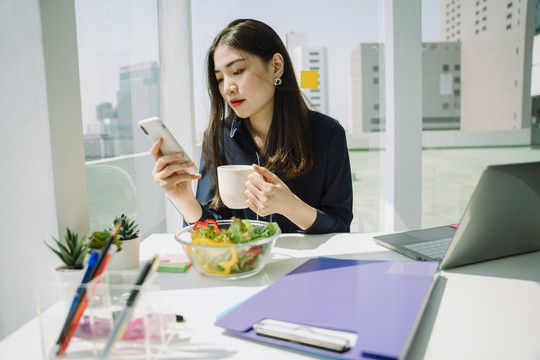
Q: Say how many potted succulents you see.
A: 3